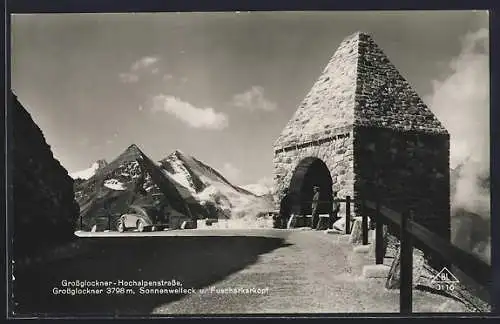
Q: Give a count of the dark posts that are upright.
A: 4